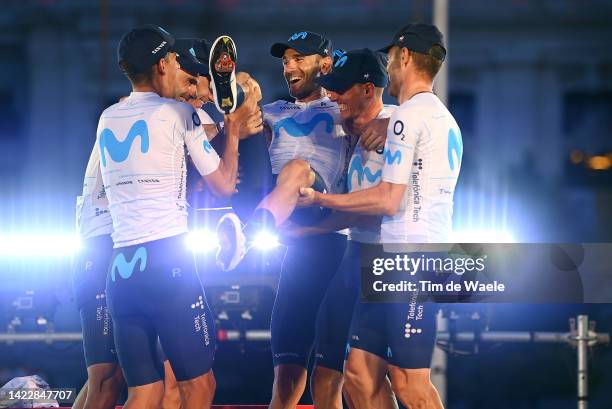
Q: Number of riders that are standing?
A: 5